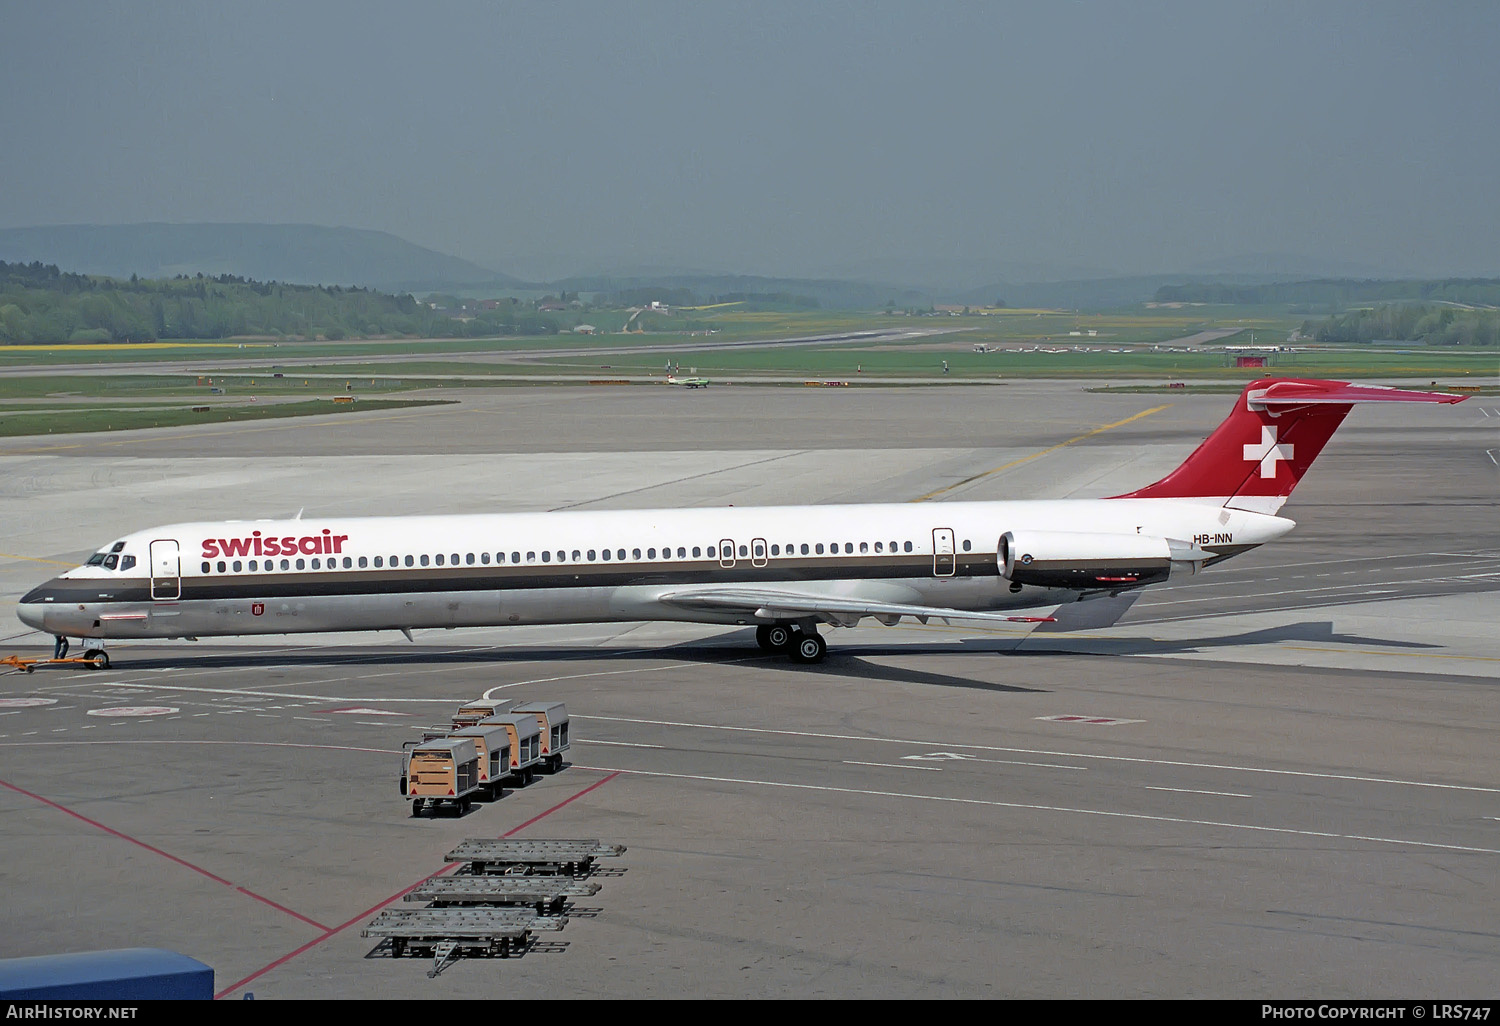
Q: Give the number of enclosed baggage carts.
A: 5